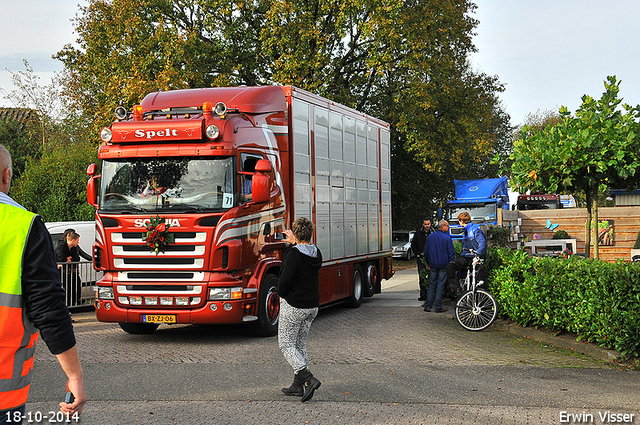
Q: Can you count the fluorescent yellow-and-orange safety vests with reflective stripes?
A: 1